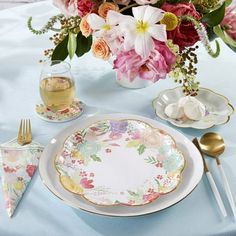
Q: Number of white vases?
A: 1